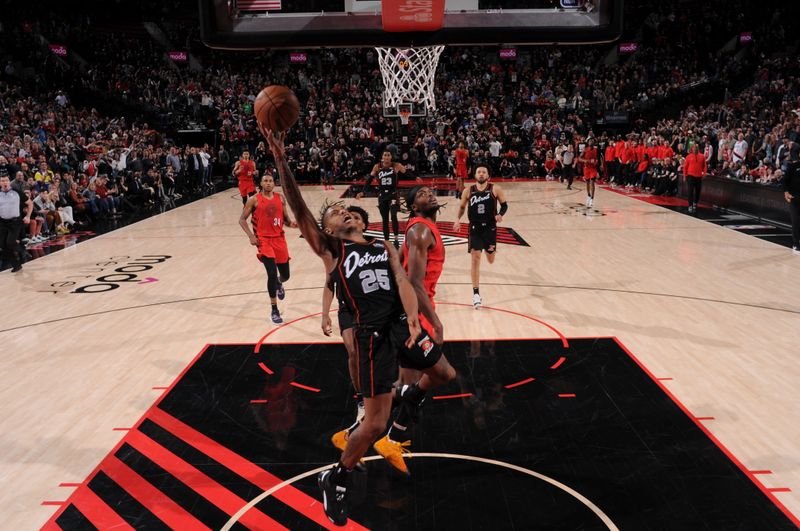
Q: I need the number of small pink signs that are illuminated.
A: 6